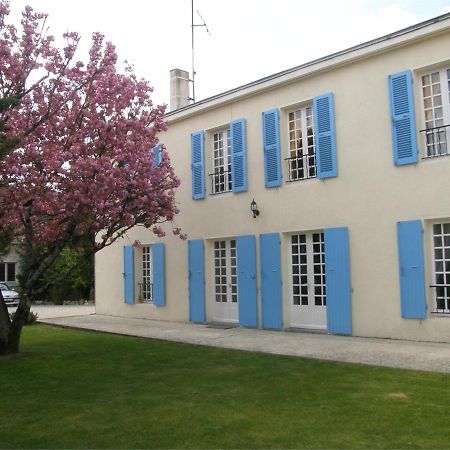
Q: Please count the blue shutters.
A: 13